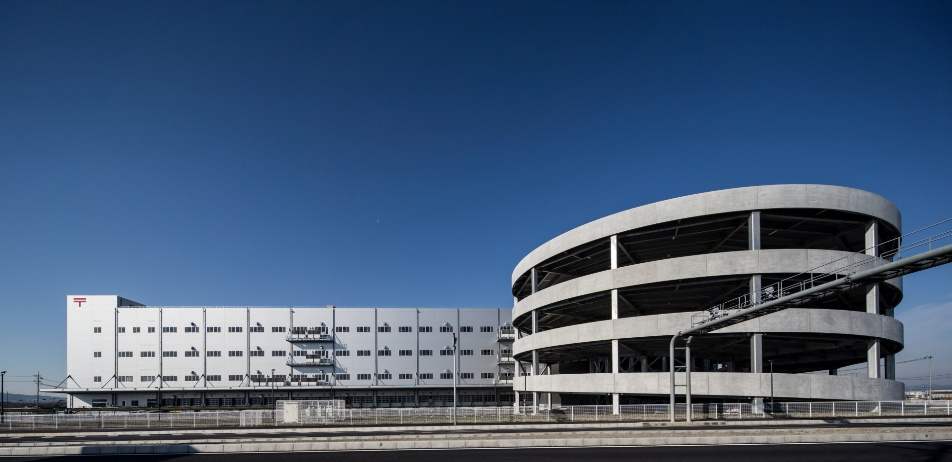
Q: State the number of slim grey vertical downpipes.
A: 10